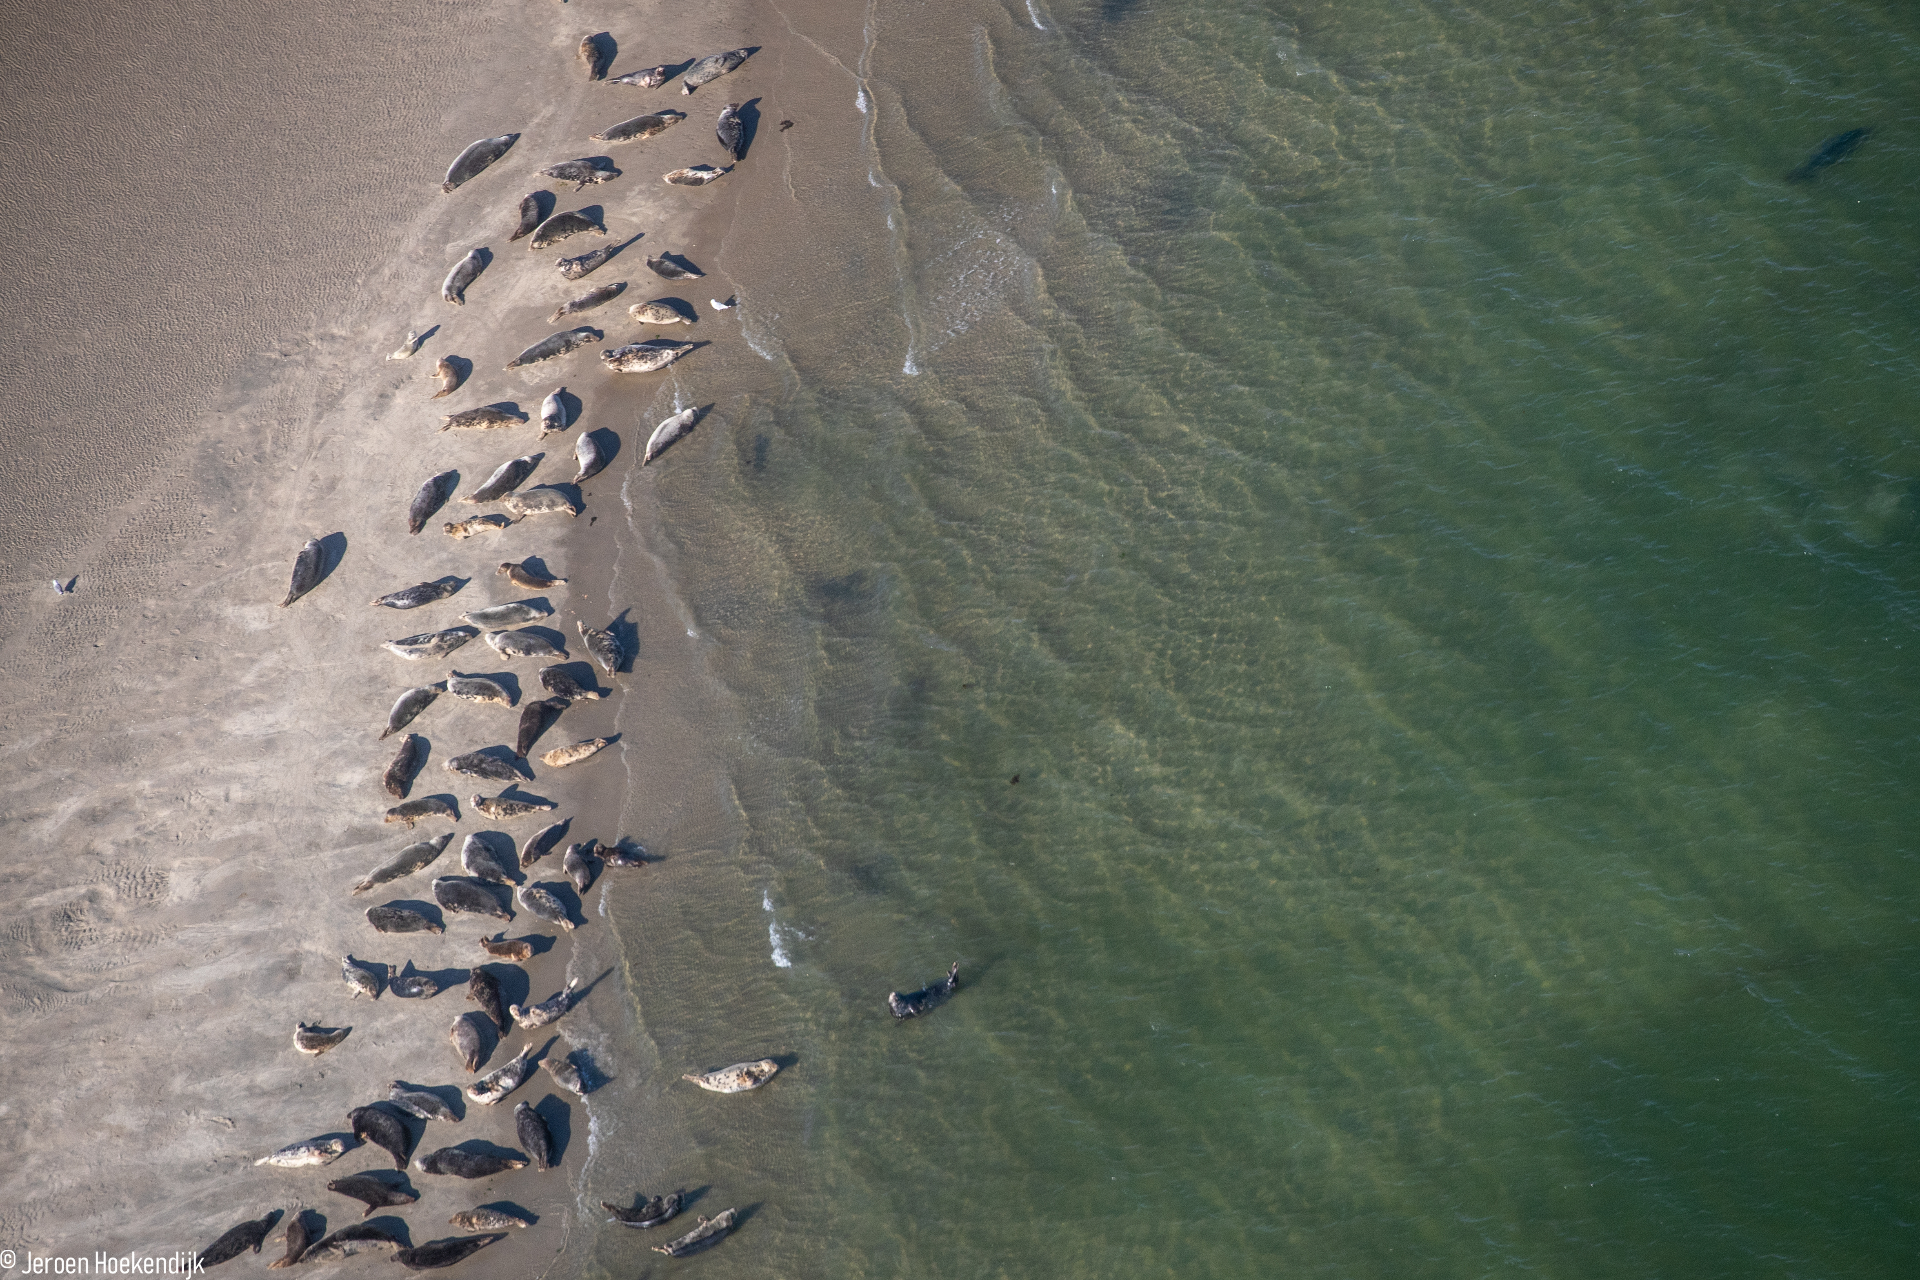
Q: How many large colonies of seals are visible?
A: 1